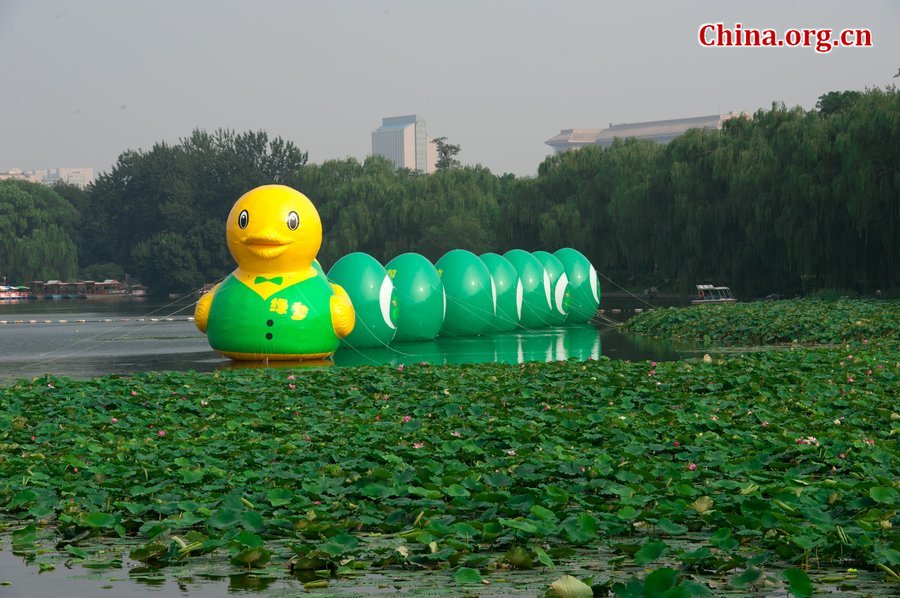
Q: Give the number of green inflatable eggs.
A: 7